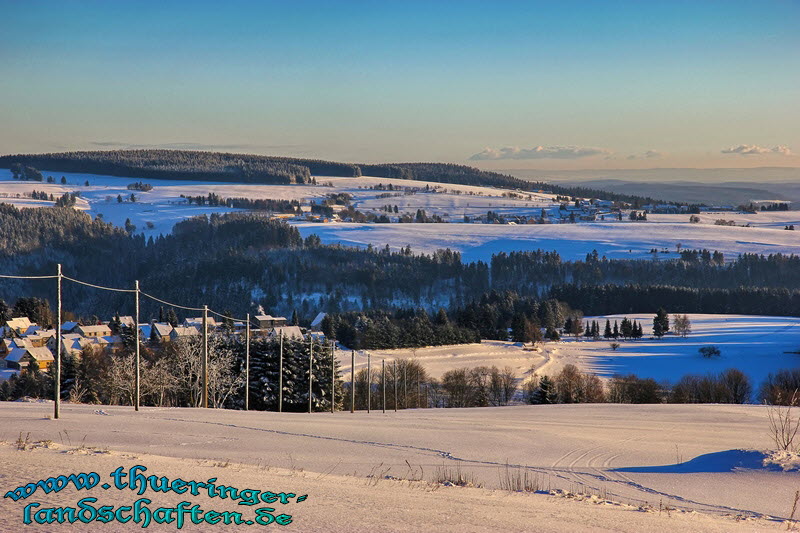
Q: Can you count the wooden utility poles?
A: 14